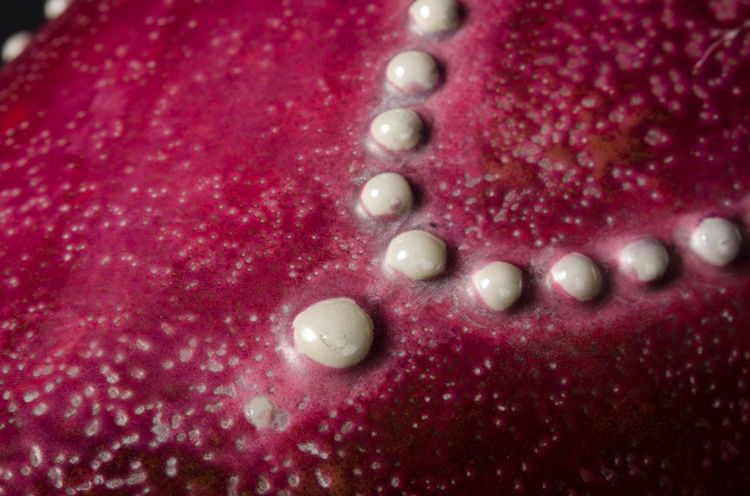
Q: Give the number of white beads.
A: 13